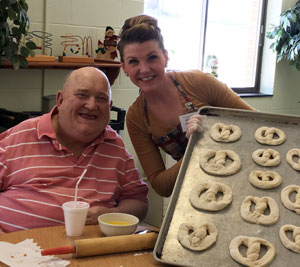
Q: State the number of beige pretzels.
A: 12